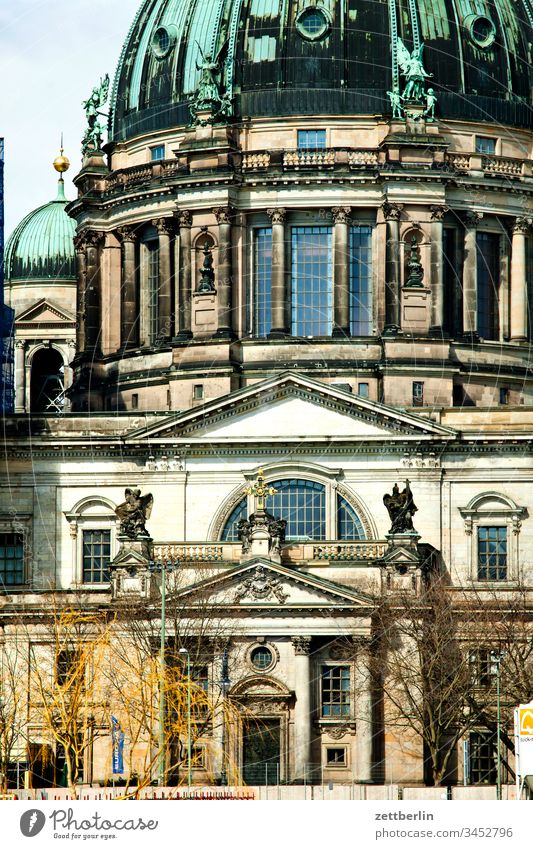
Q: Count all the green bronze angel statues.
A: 3